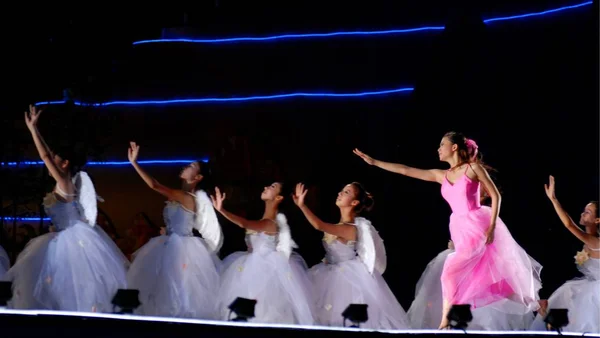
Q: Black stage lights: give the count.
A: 6